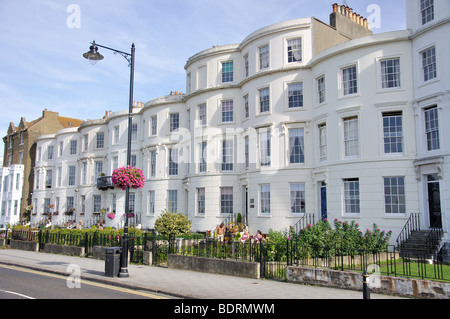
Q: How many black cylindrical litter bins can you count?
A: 1